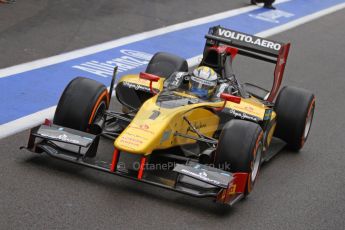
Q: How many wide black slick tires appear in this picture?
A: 4